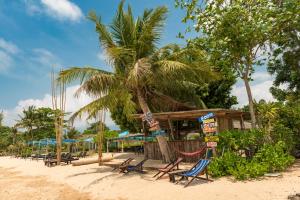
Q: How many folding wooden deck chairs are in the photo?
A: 4